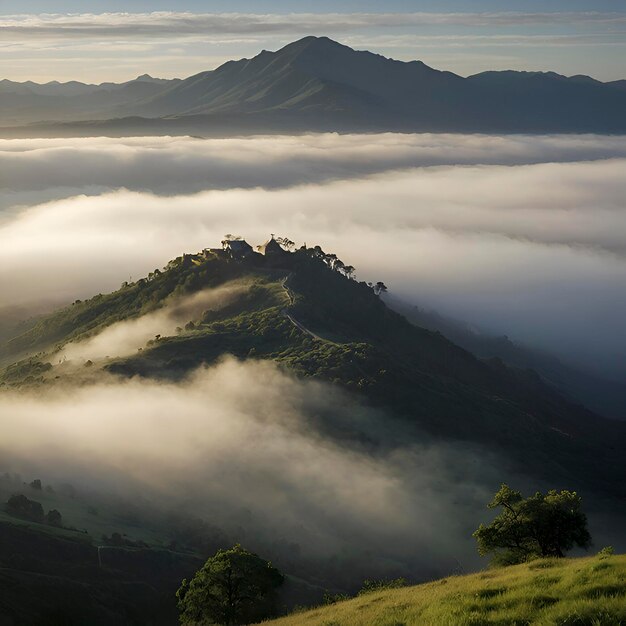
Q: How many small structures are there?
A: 2